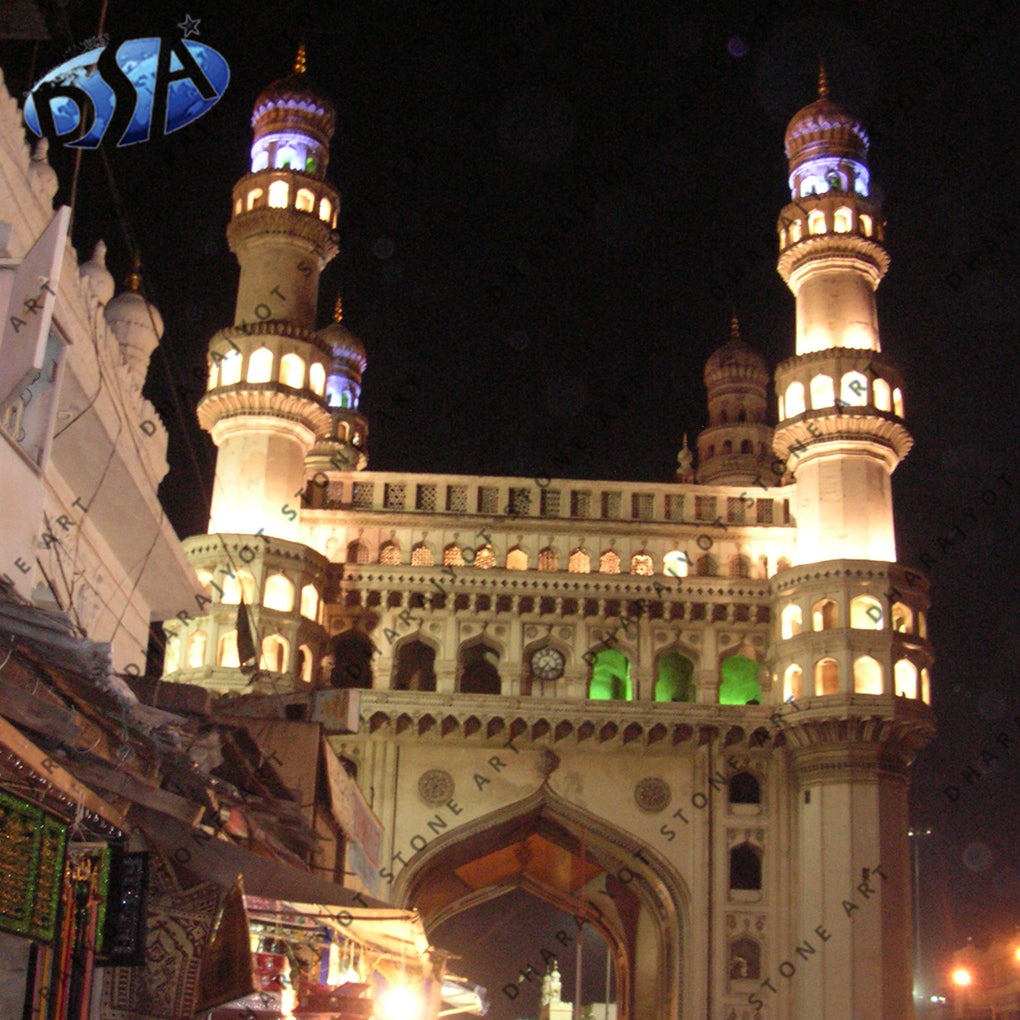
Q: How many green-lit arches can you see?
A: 3